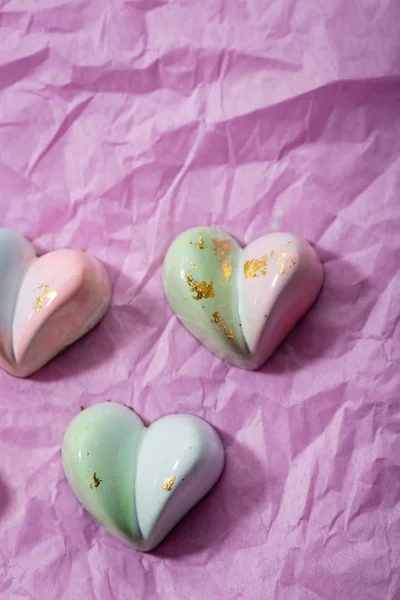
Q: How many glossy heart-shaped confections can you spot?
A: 3